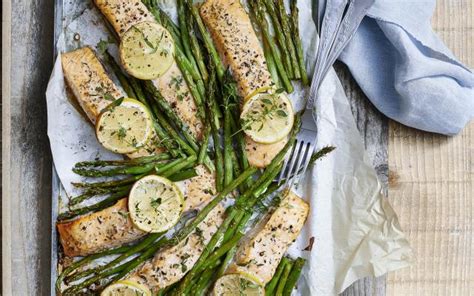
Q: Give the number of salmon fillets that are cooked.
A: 6